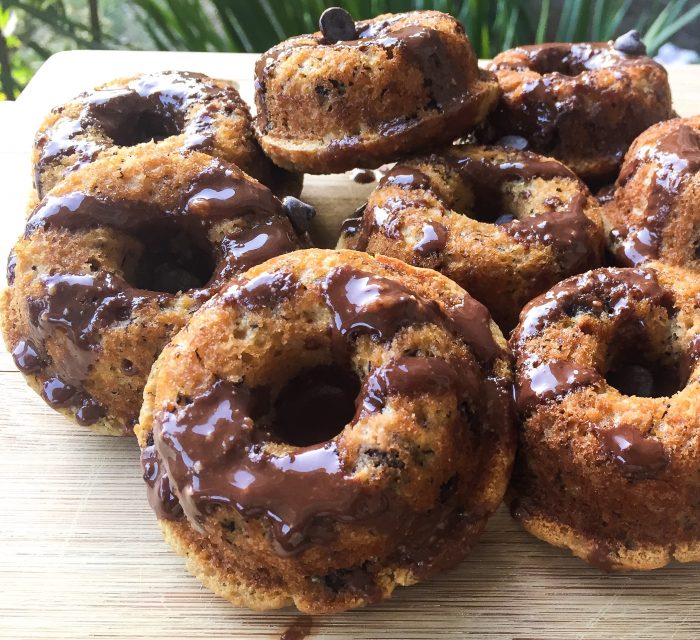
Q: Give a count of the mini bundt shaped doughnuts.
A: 8